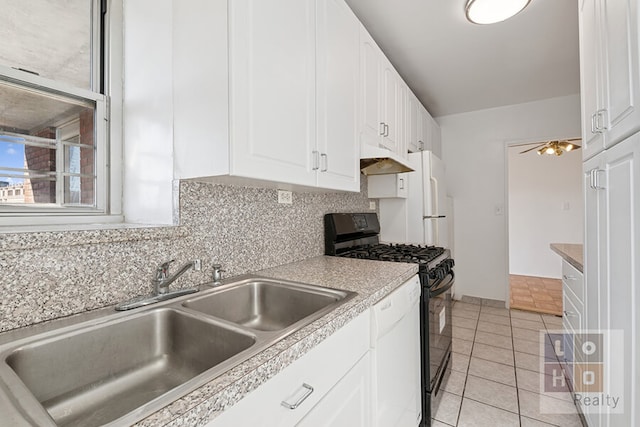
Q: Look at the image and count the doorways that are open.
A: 1